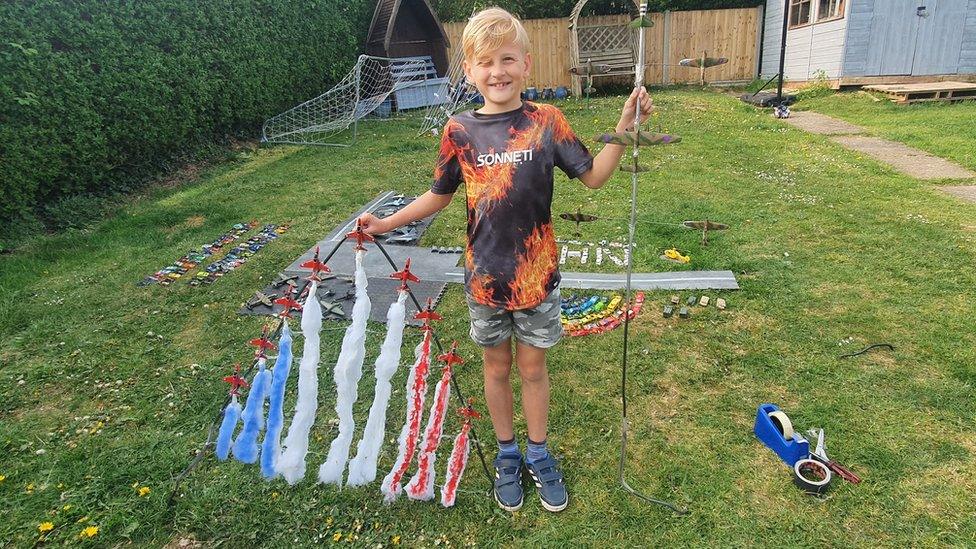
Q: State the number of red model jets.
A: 9